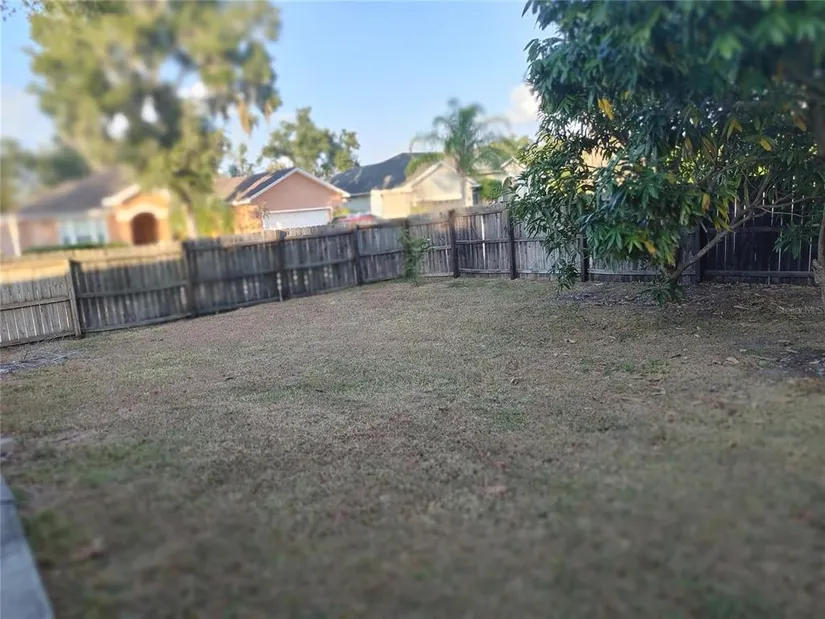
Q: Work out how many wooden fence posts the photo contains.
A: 9